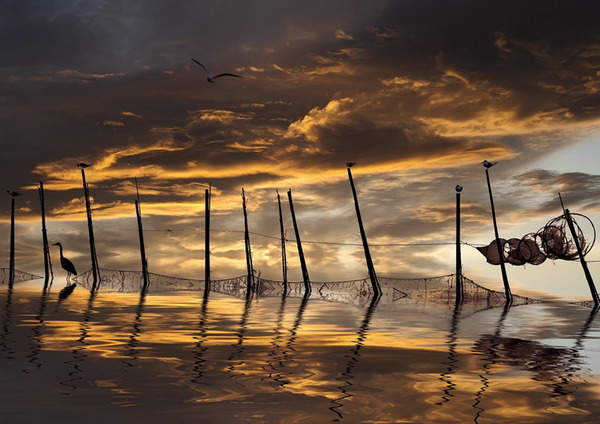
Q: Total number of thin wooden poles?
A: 12